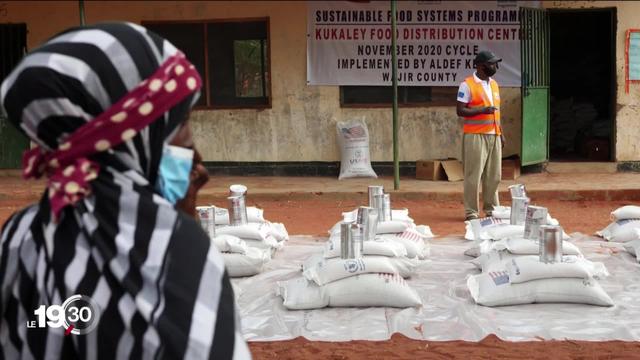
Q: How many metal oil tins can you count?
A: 11